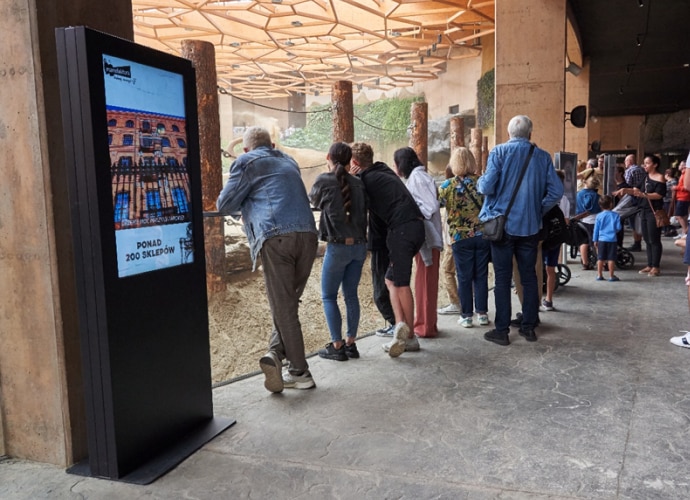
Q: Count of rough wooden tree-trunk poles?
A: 6